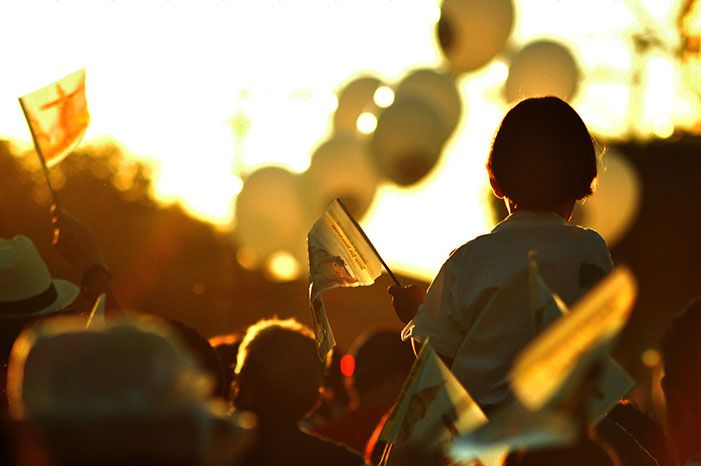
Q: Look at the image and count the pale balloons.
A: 8